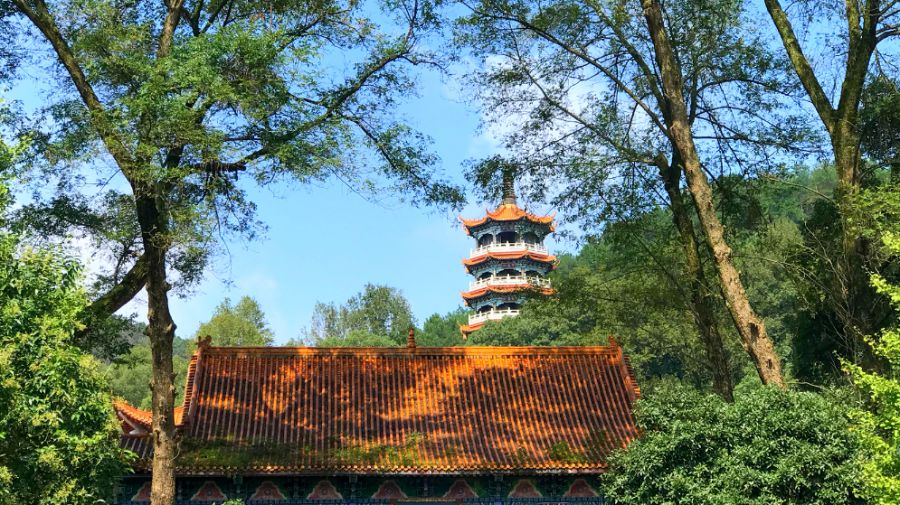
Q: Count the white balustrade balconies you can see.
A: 3